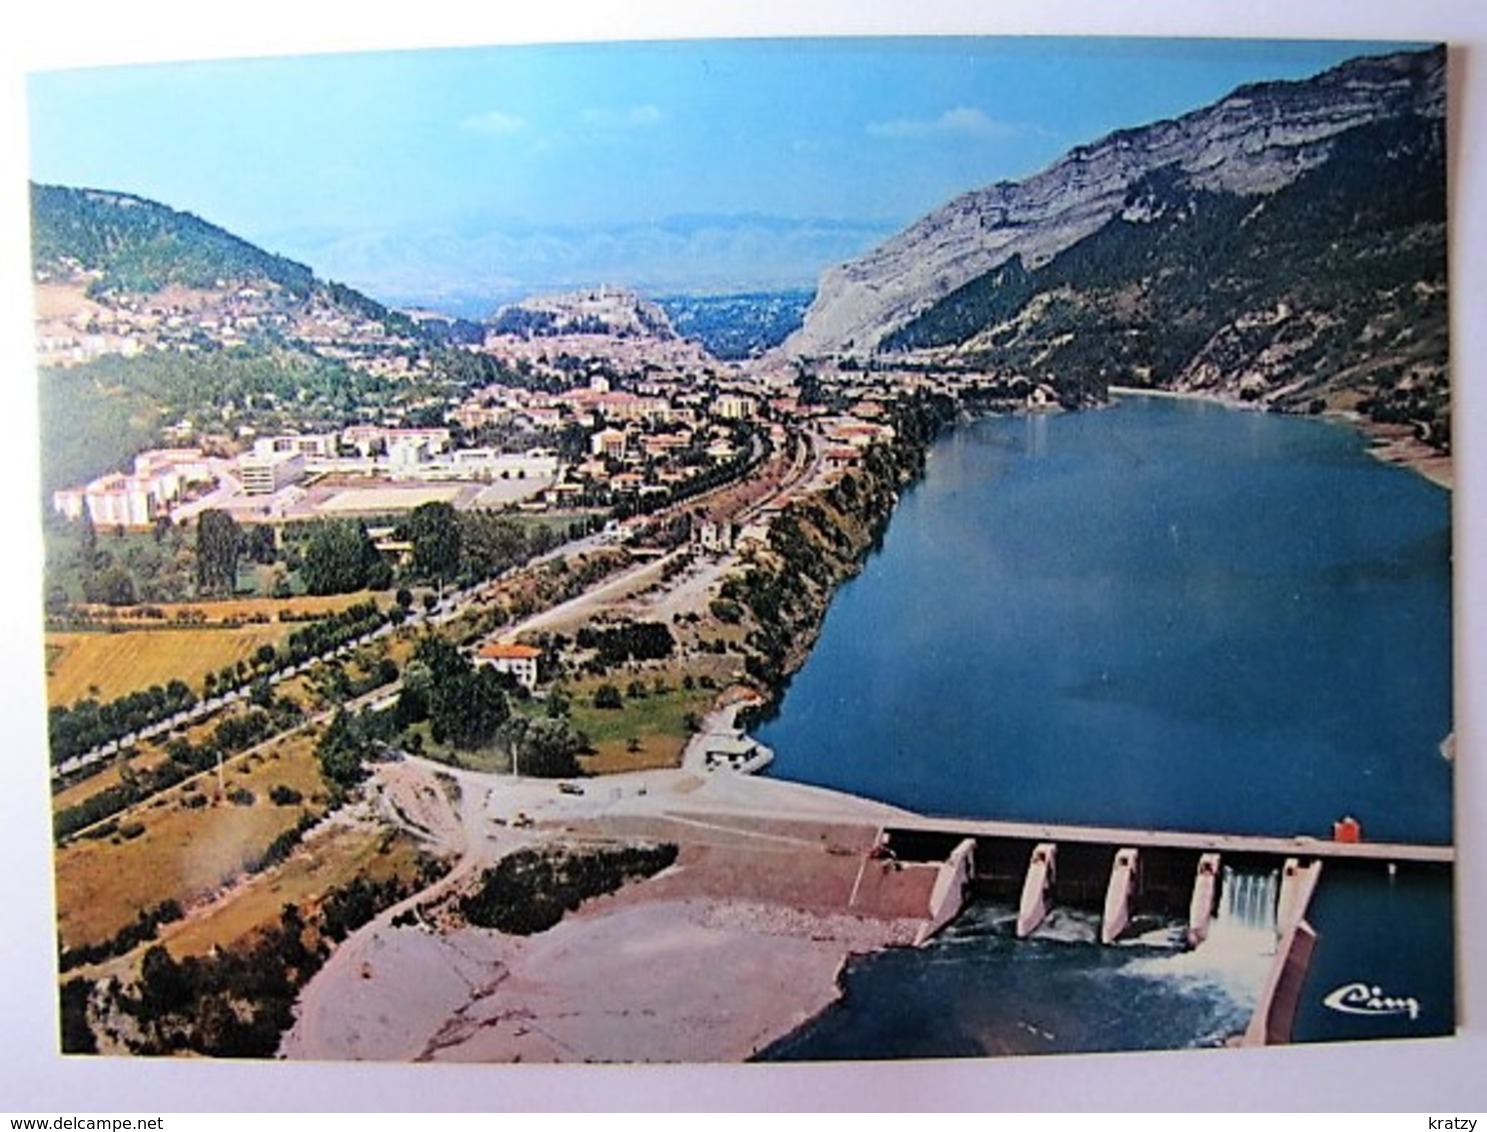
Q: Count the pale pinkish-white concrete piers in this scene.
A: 5